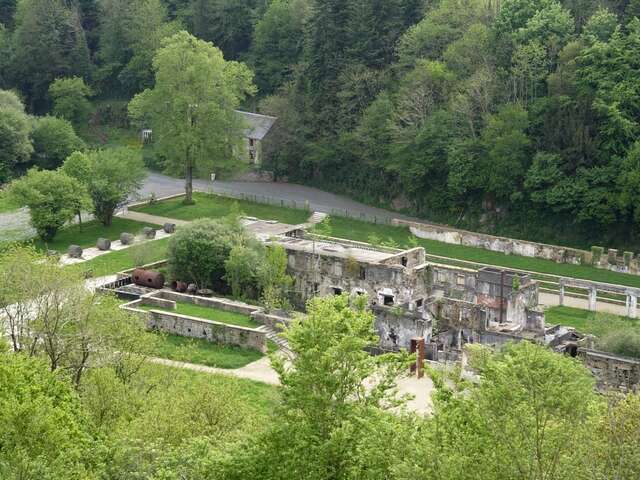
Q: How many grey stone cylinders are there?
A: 5